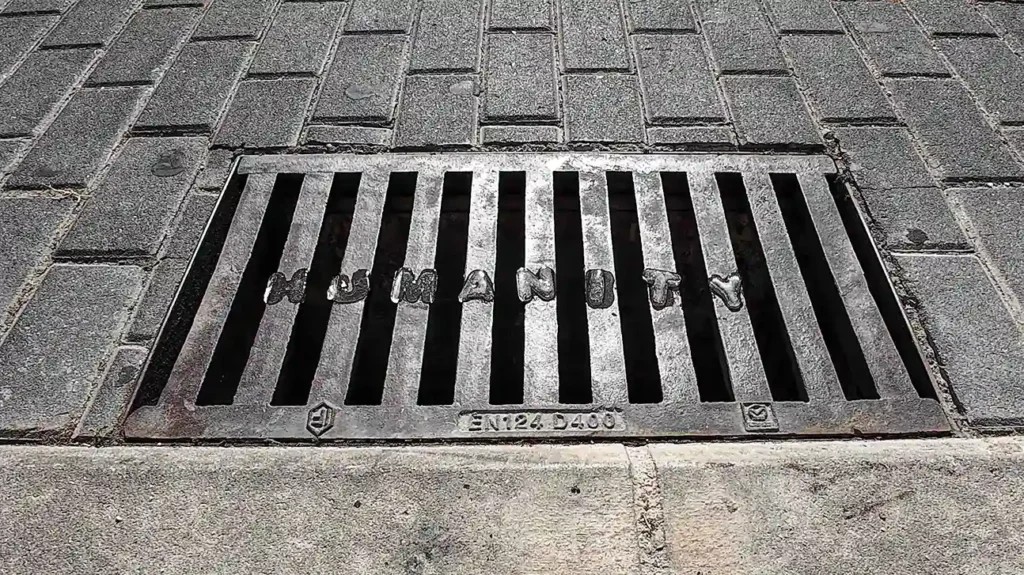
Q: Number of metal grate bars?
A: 11